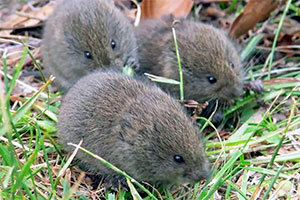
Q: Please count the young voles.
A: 3